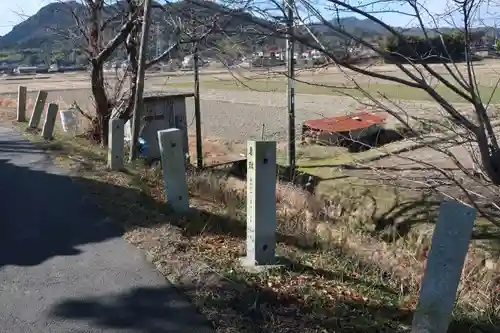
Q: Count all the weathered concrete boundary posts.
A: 7